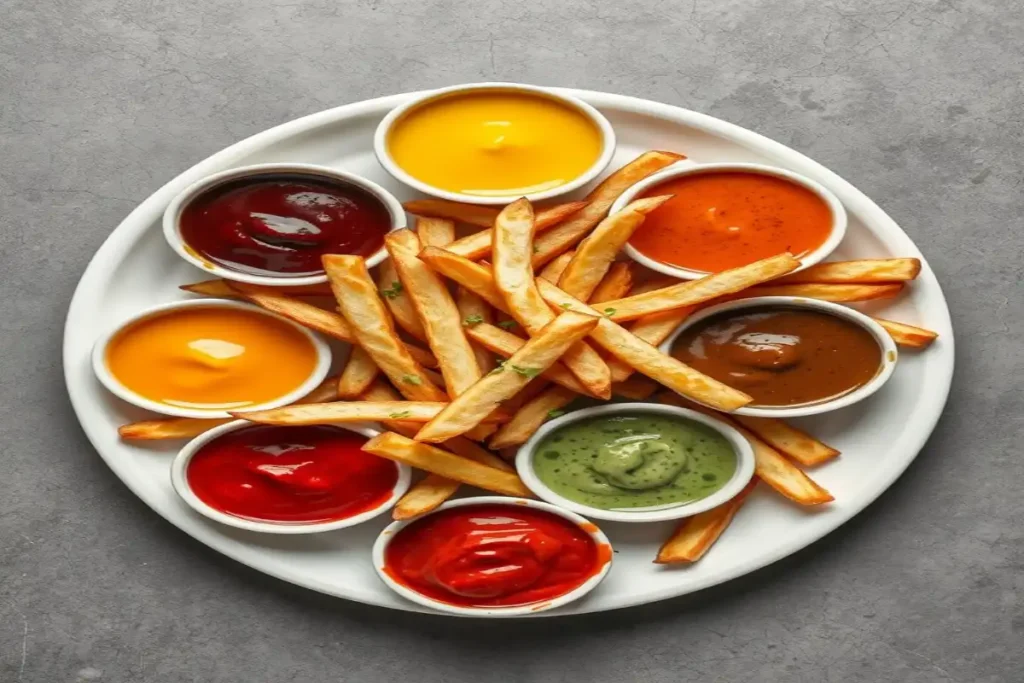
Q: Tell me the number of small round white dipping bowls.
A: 8